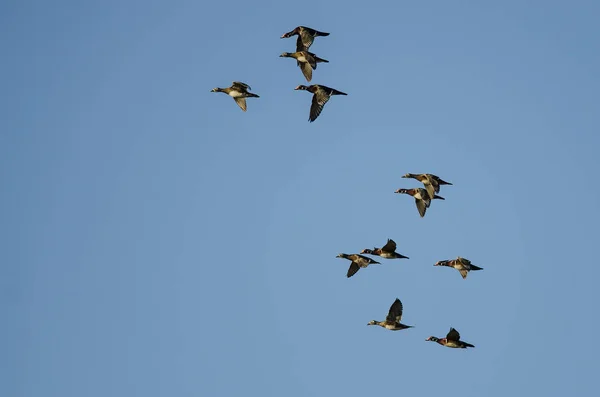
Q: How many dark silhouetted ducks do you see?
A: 11